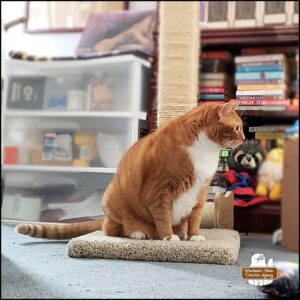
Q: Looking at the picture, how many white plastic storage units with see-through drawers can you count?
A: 1